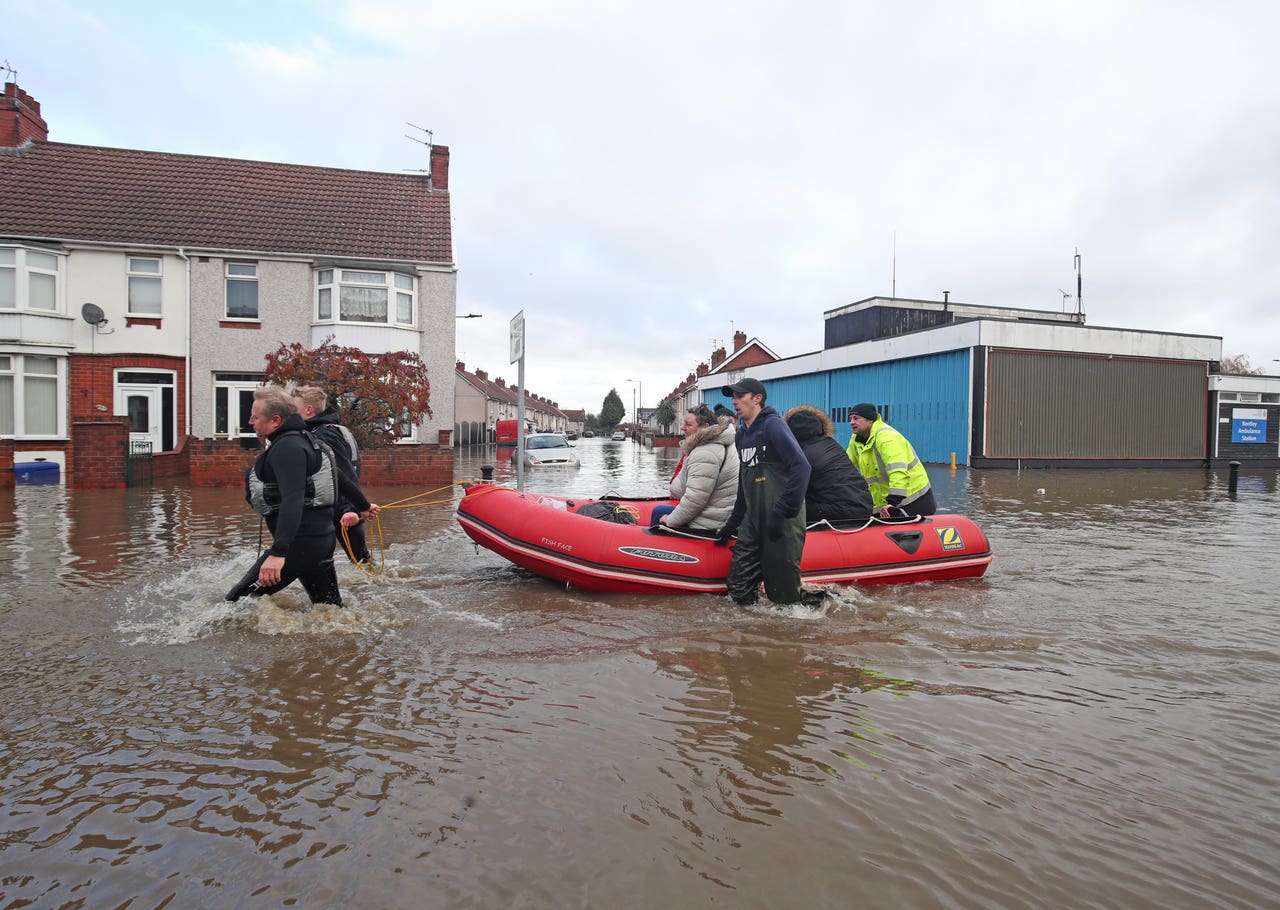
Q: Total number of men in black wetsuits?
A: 2